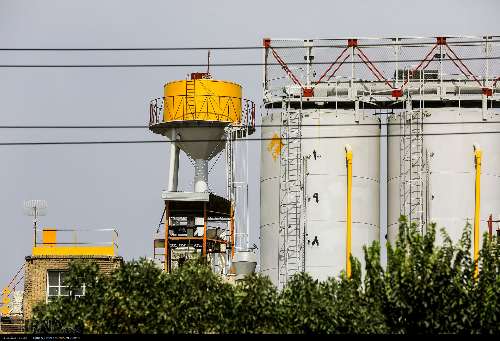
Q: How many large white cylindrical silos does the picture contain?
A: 2